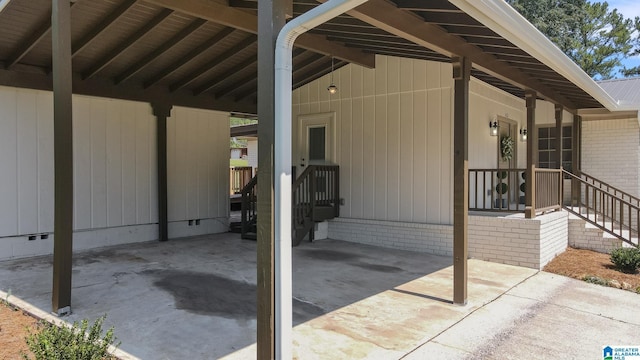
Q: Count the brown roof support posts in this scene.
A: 7